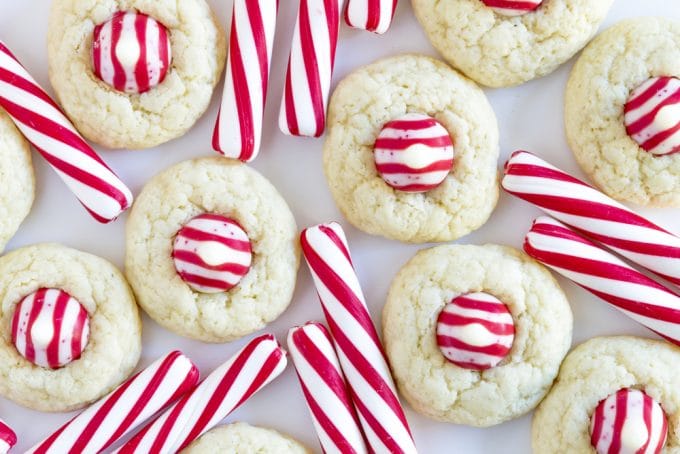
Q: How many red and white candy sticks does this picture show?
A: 11